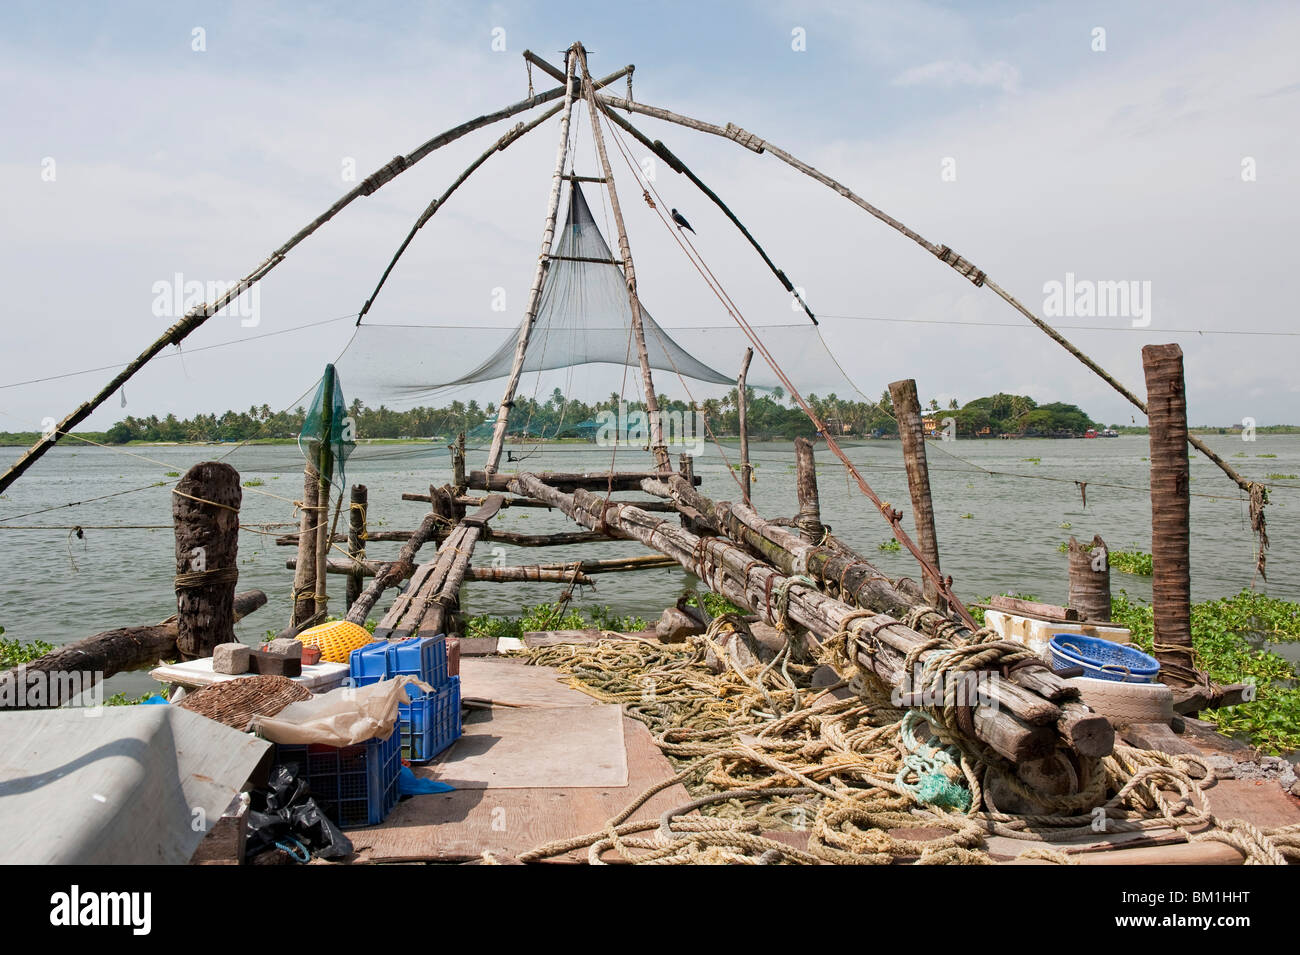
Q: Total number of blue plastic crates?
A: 4